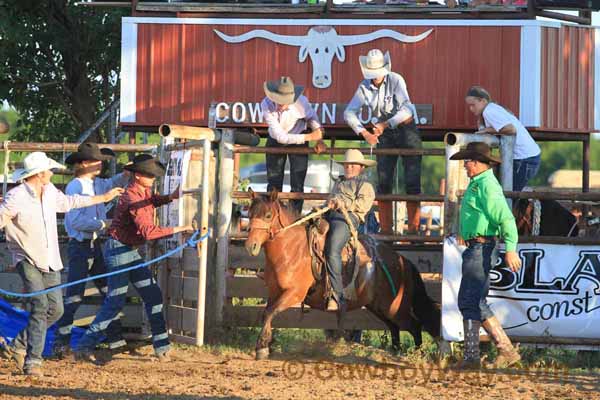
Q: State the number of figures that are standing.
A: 7